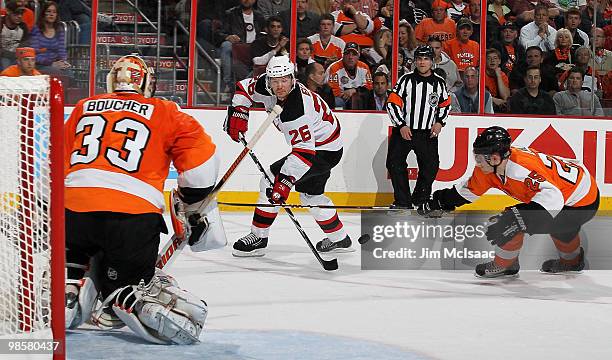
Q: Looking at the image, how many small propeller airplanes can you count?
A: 0